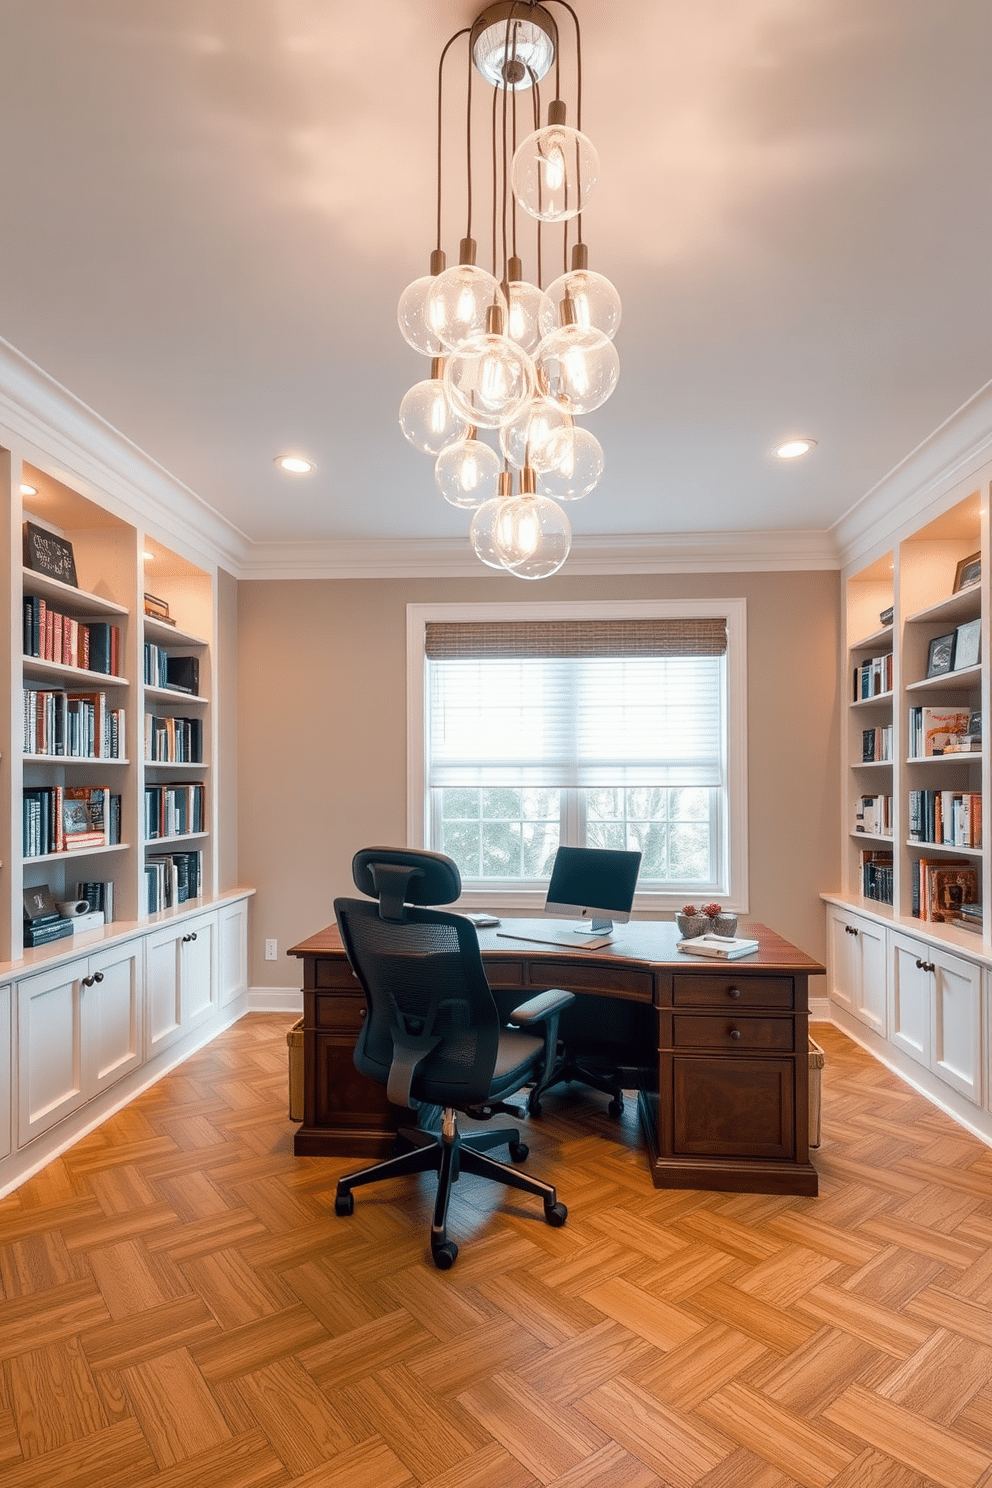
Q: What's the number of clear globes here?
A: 13